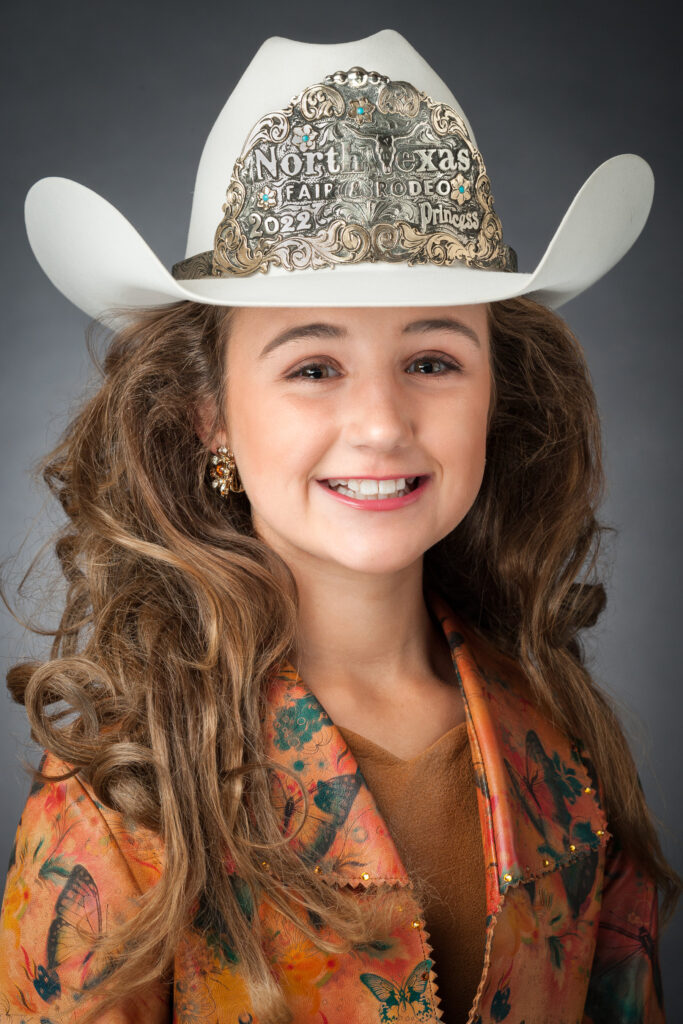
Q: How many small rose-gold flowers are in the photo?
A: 4